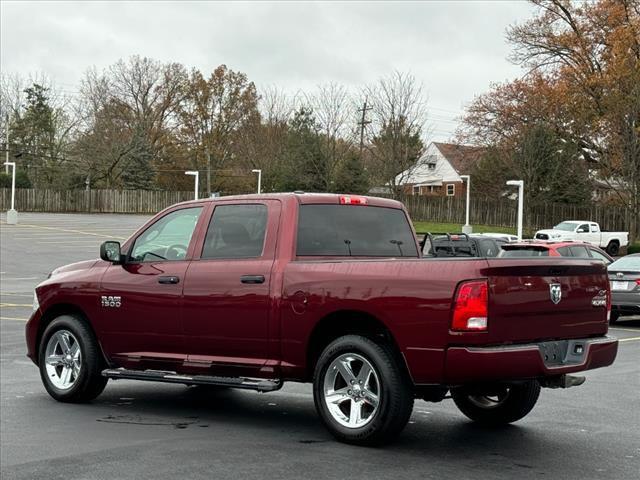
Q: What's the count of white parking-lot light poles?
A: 5